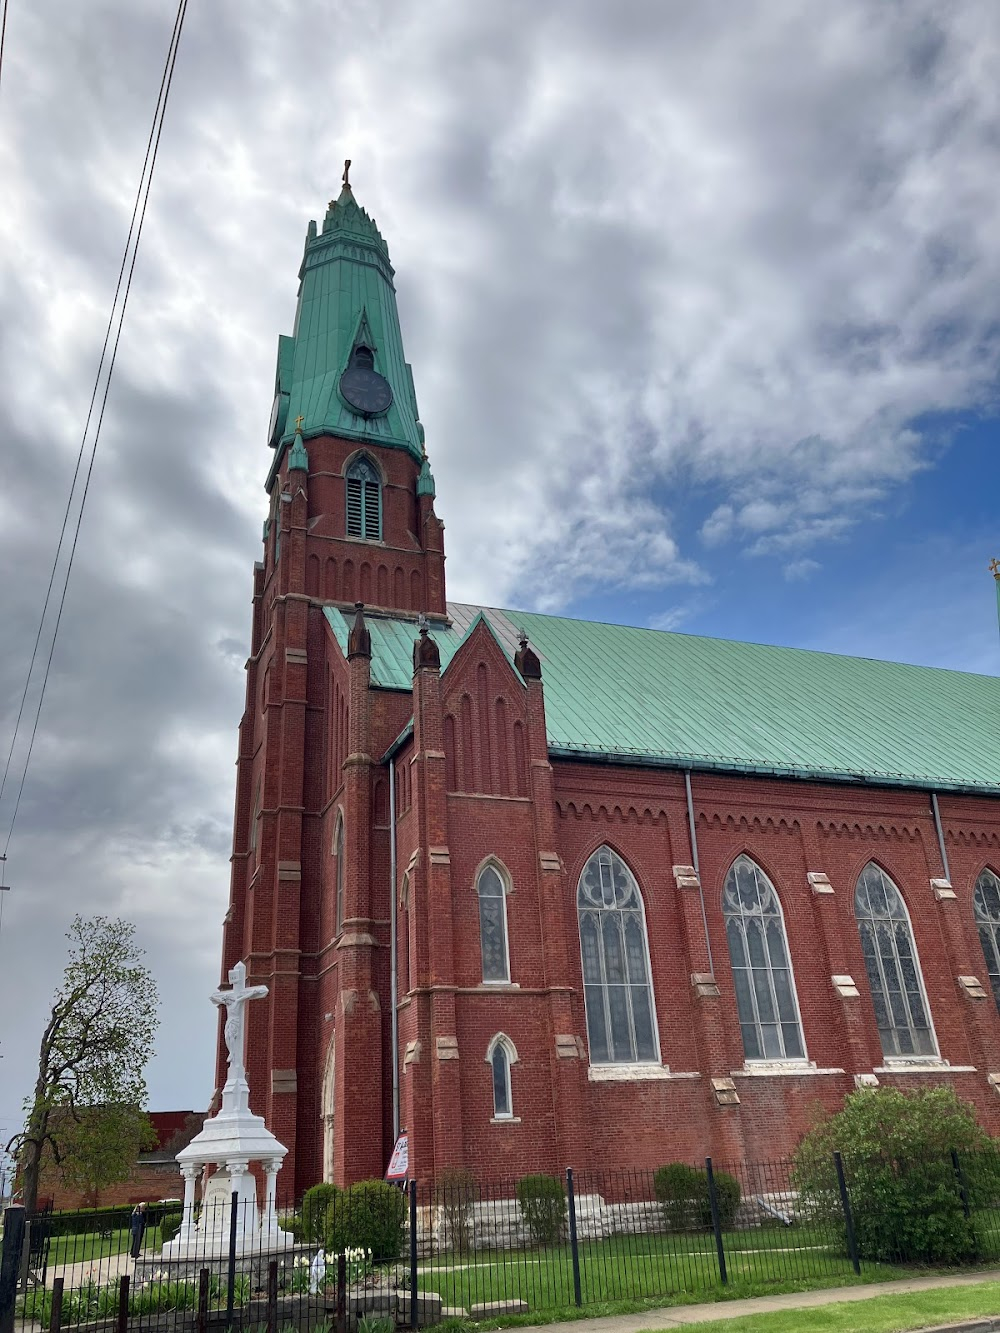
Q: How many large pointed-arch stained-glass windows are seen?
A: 4